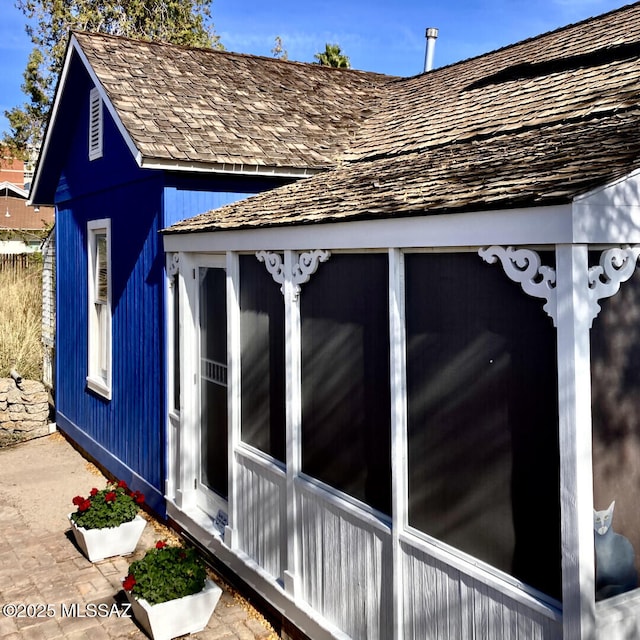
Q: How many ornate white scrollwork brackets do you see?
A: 5